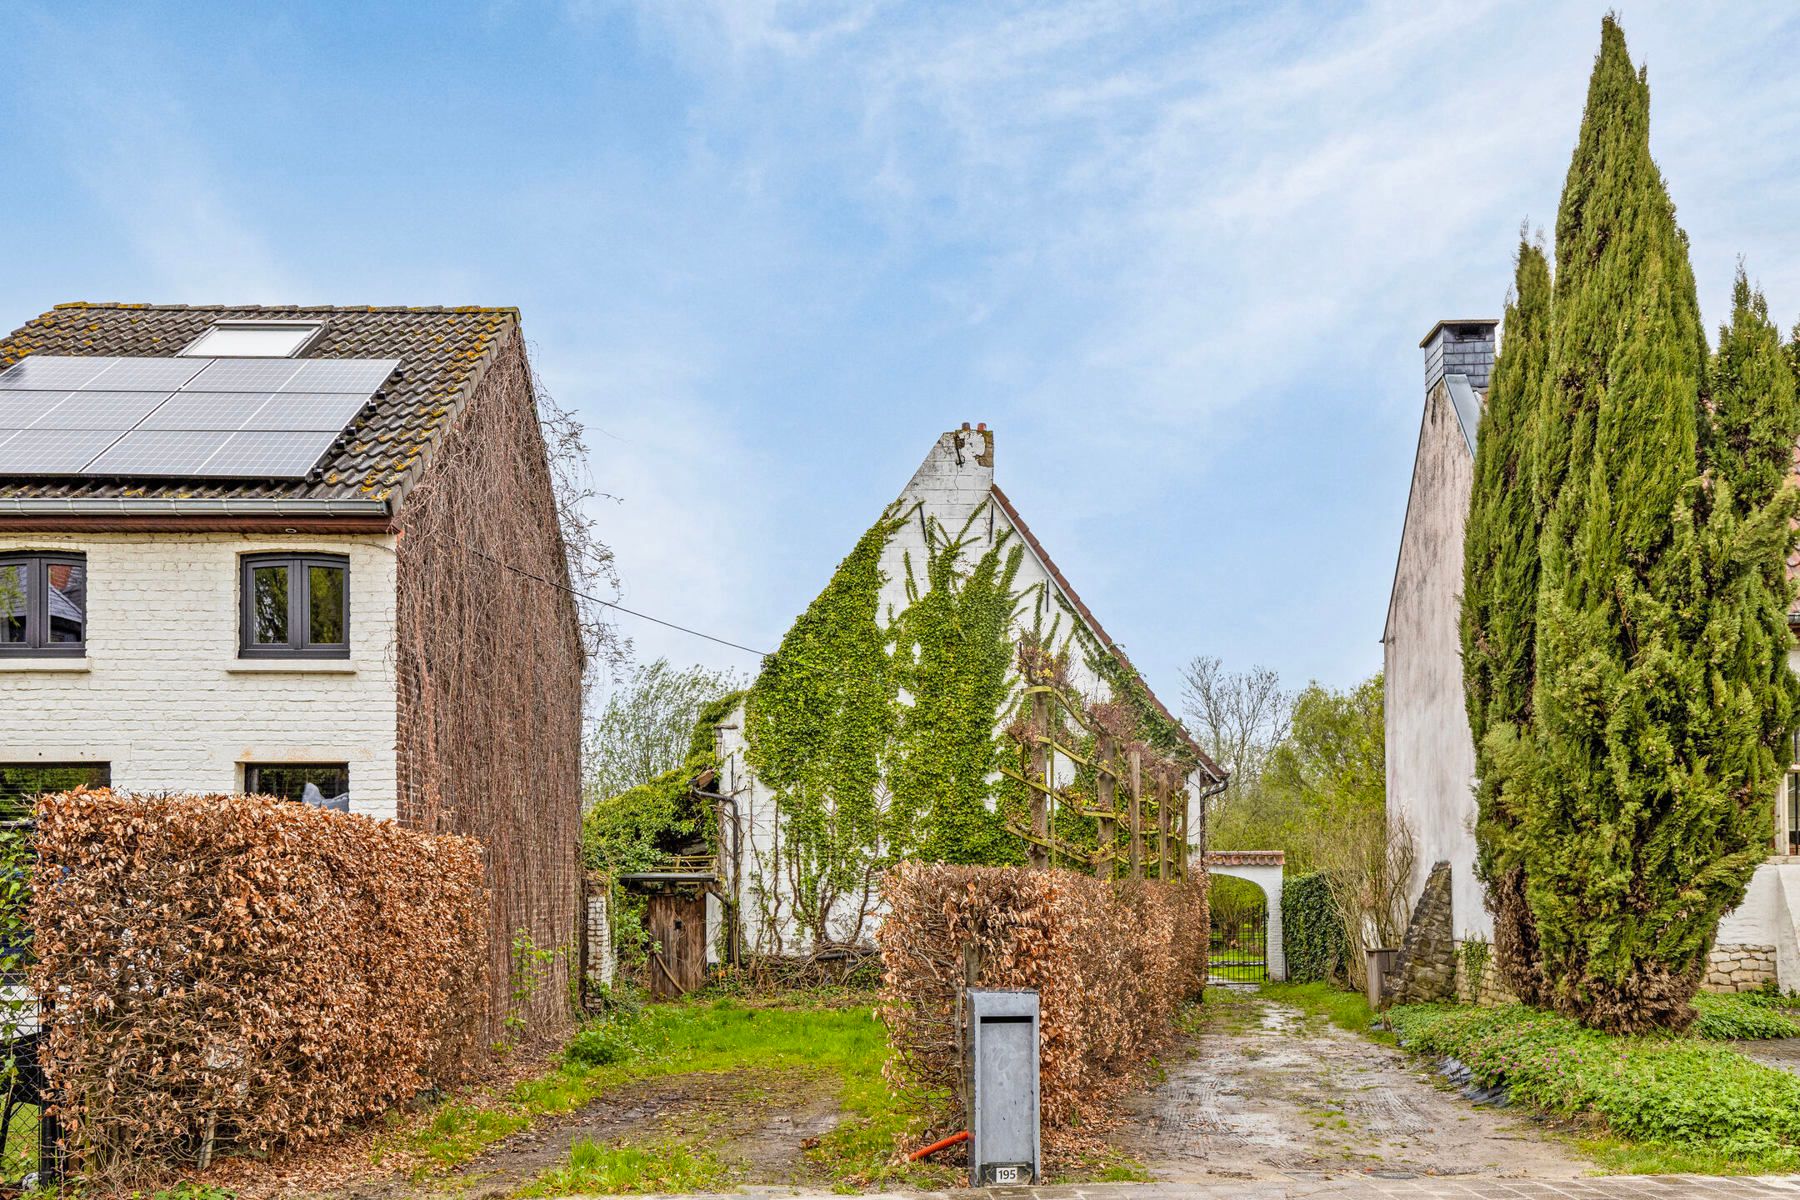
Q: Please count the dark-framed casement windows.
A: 2